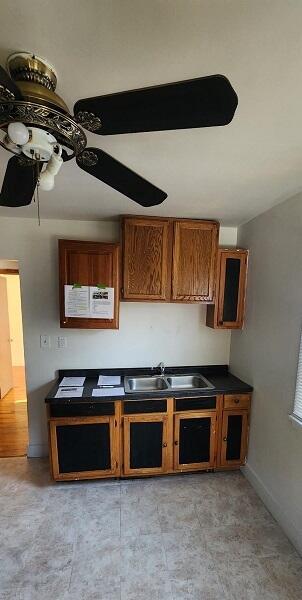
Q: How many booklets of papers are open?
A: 1